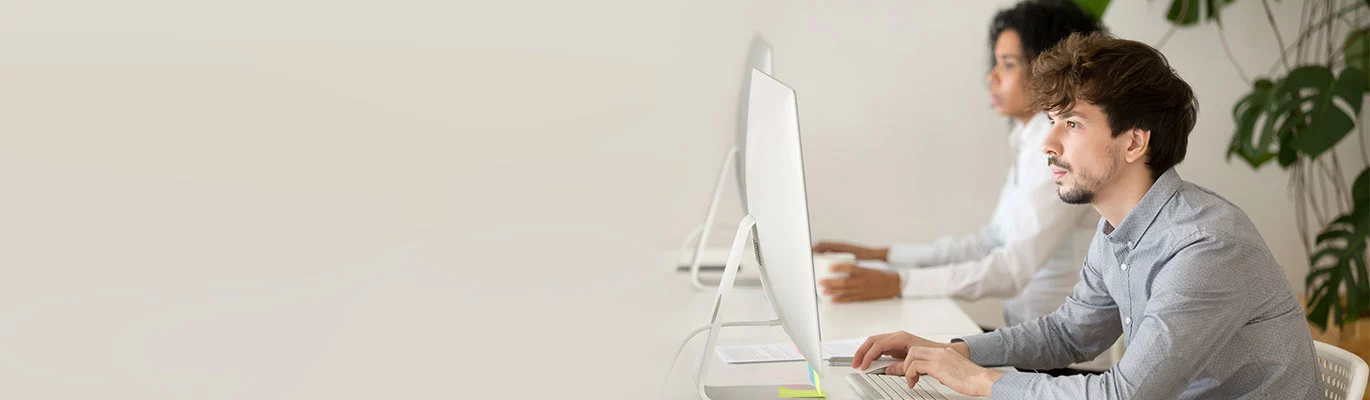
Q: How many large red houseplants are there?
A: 0